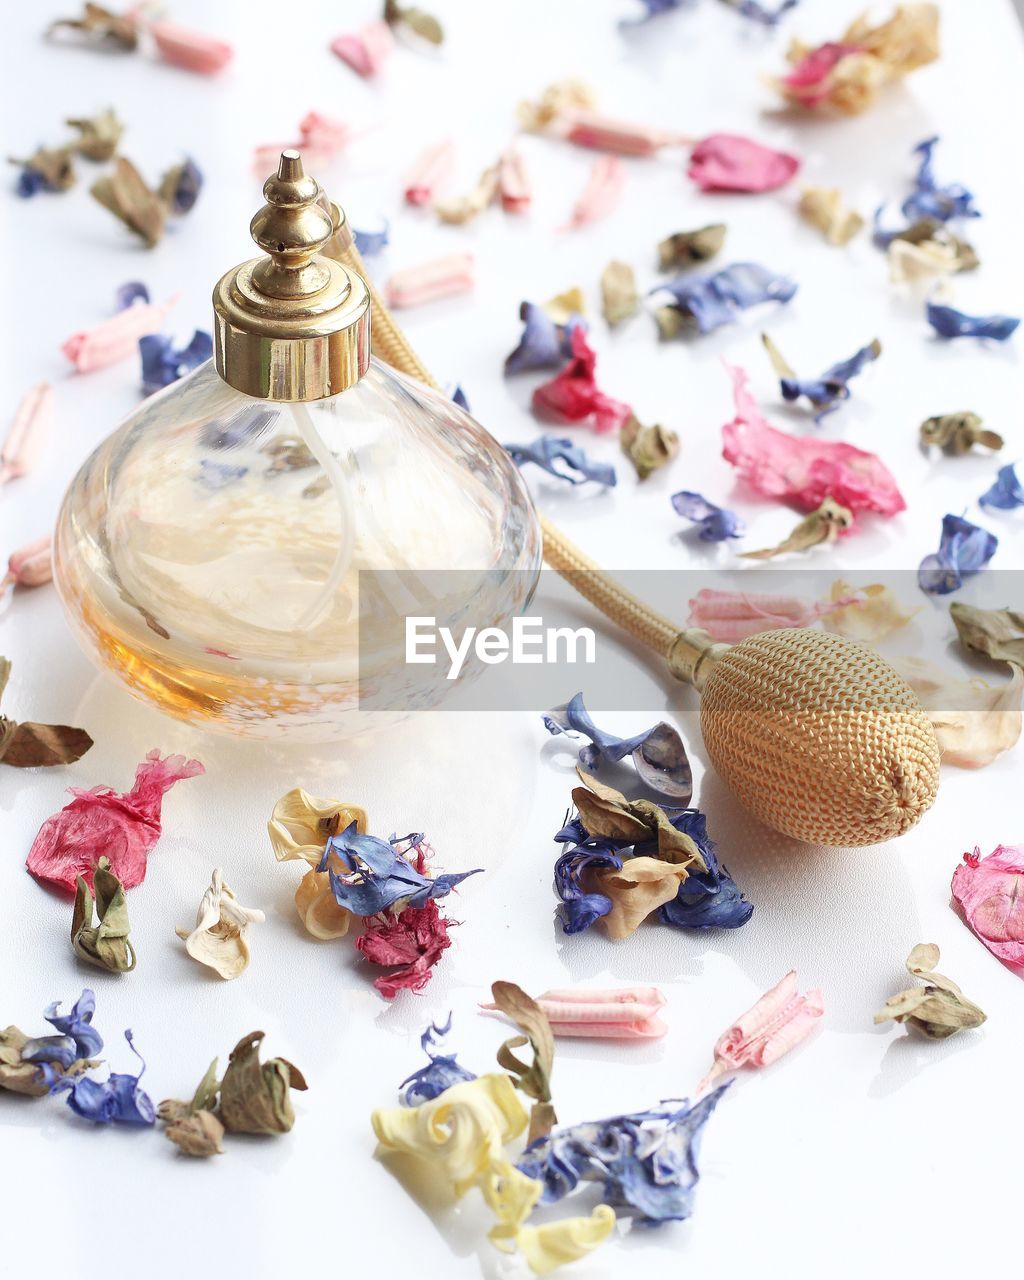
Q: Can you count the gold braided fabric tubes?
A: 1